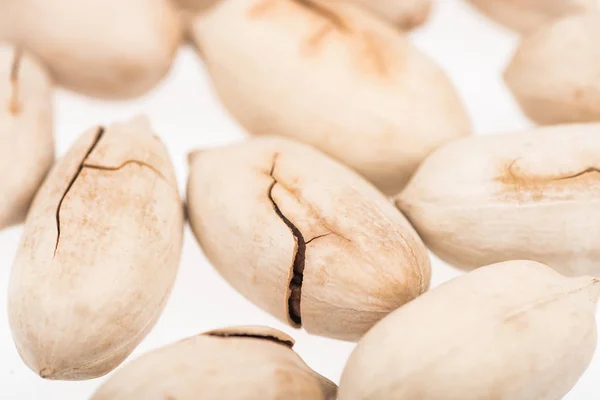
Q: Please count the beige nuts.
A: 12